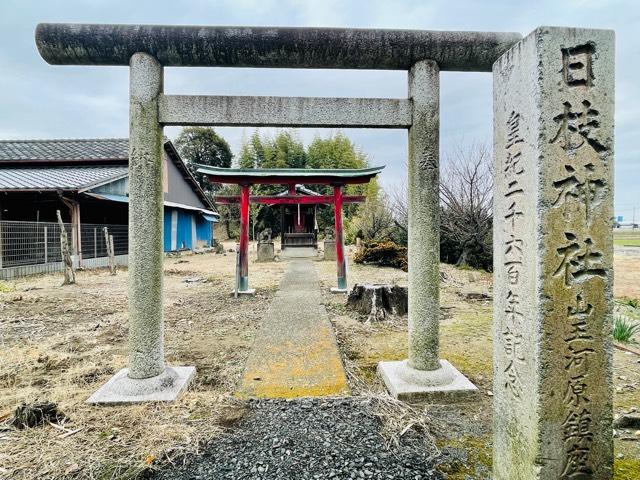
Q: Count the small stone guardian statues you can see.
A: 2